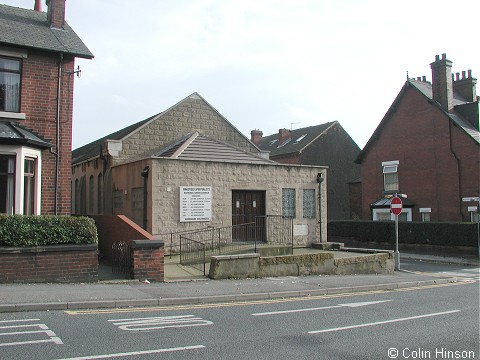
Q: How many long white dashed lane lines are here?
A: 2